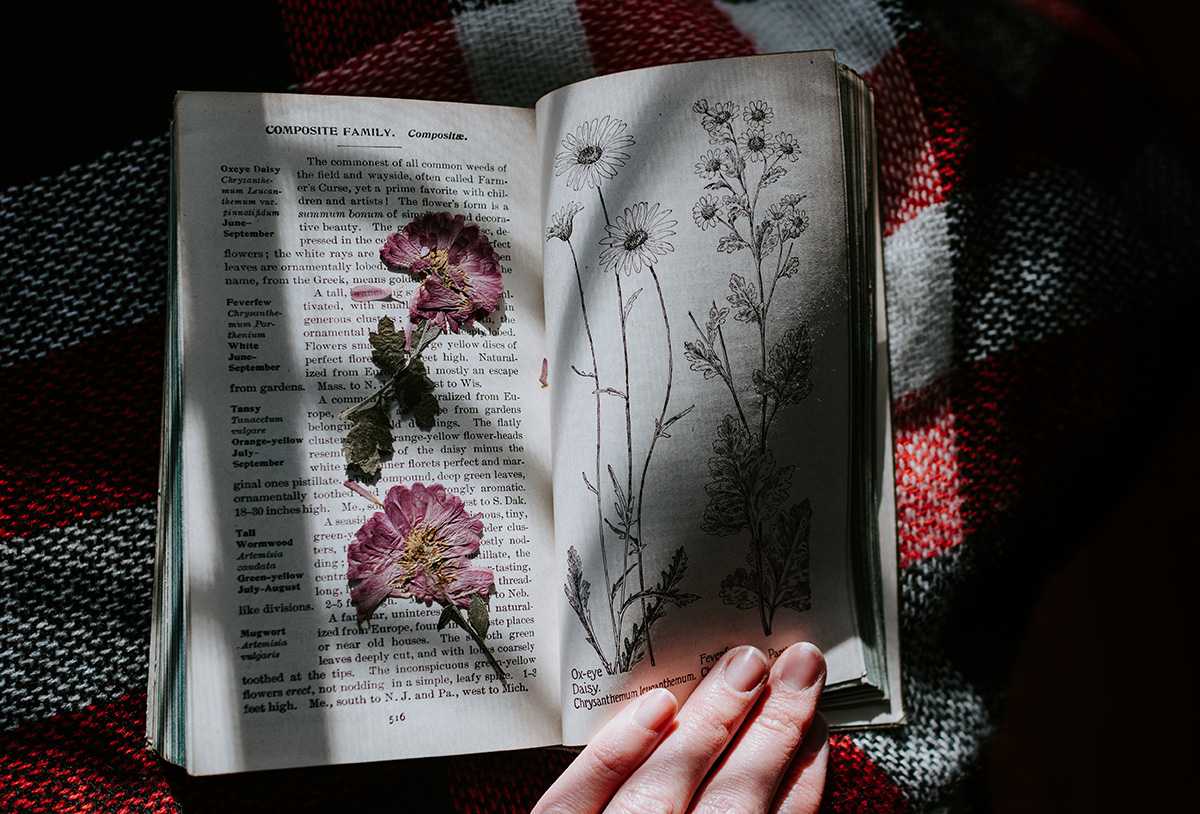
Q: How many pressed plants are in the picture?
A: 2